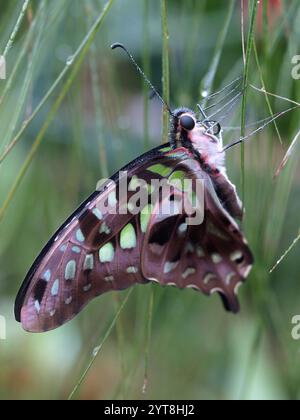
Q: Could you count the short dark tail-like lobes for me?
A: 1